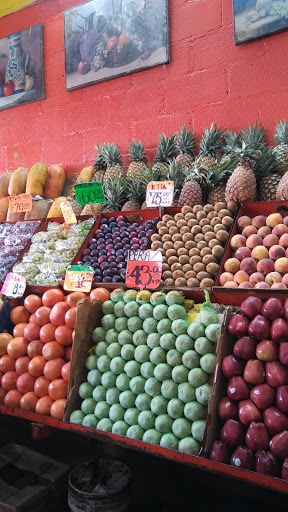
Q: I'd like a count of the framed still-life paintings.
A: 3